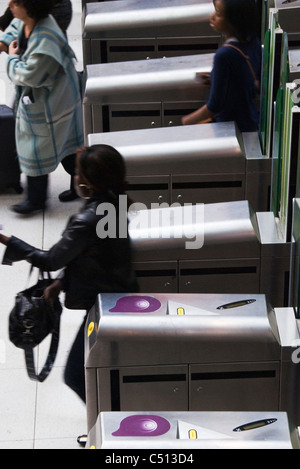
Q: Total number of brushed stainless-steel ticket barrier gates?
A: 6